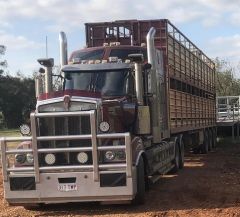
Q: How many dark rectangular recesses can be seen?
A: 3